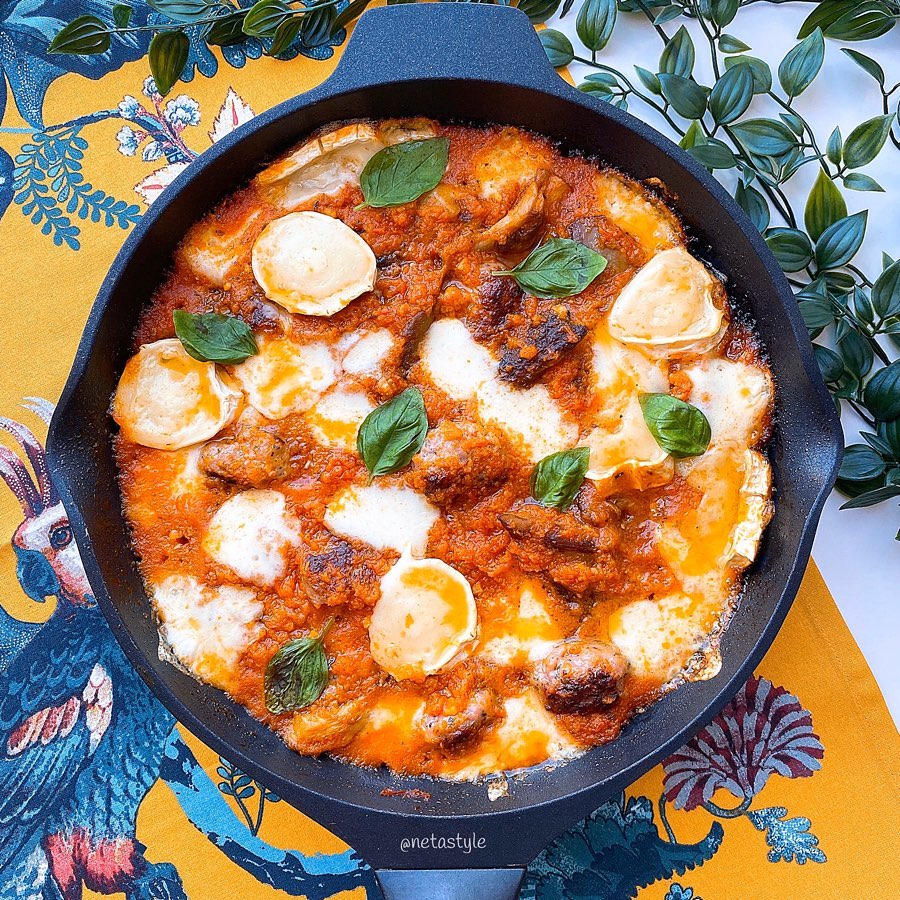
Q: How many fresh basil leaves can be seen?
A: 7